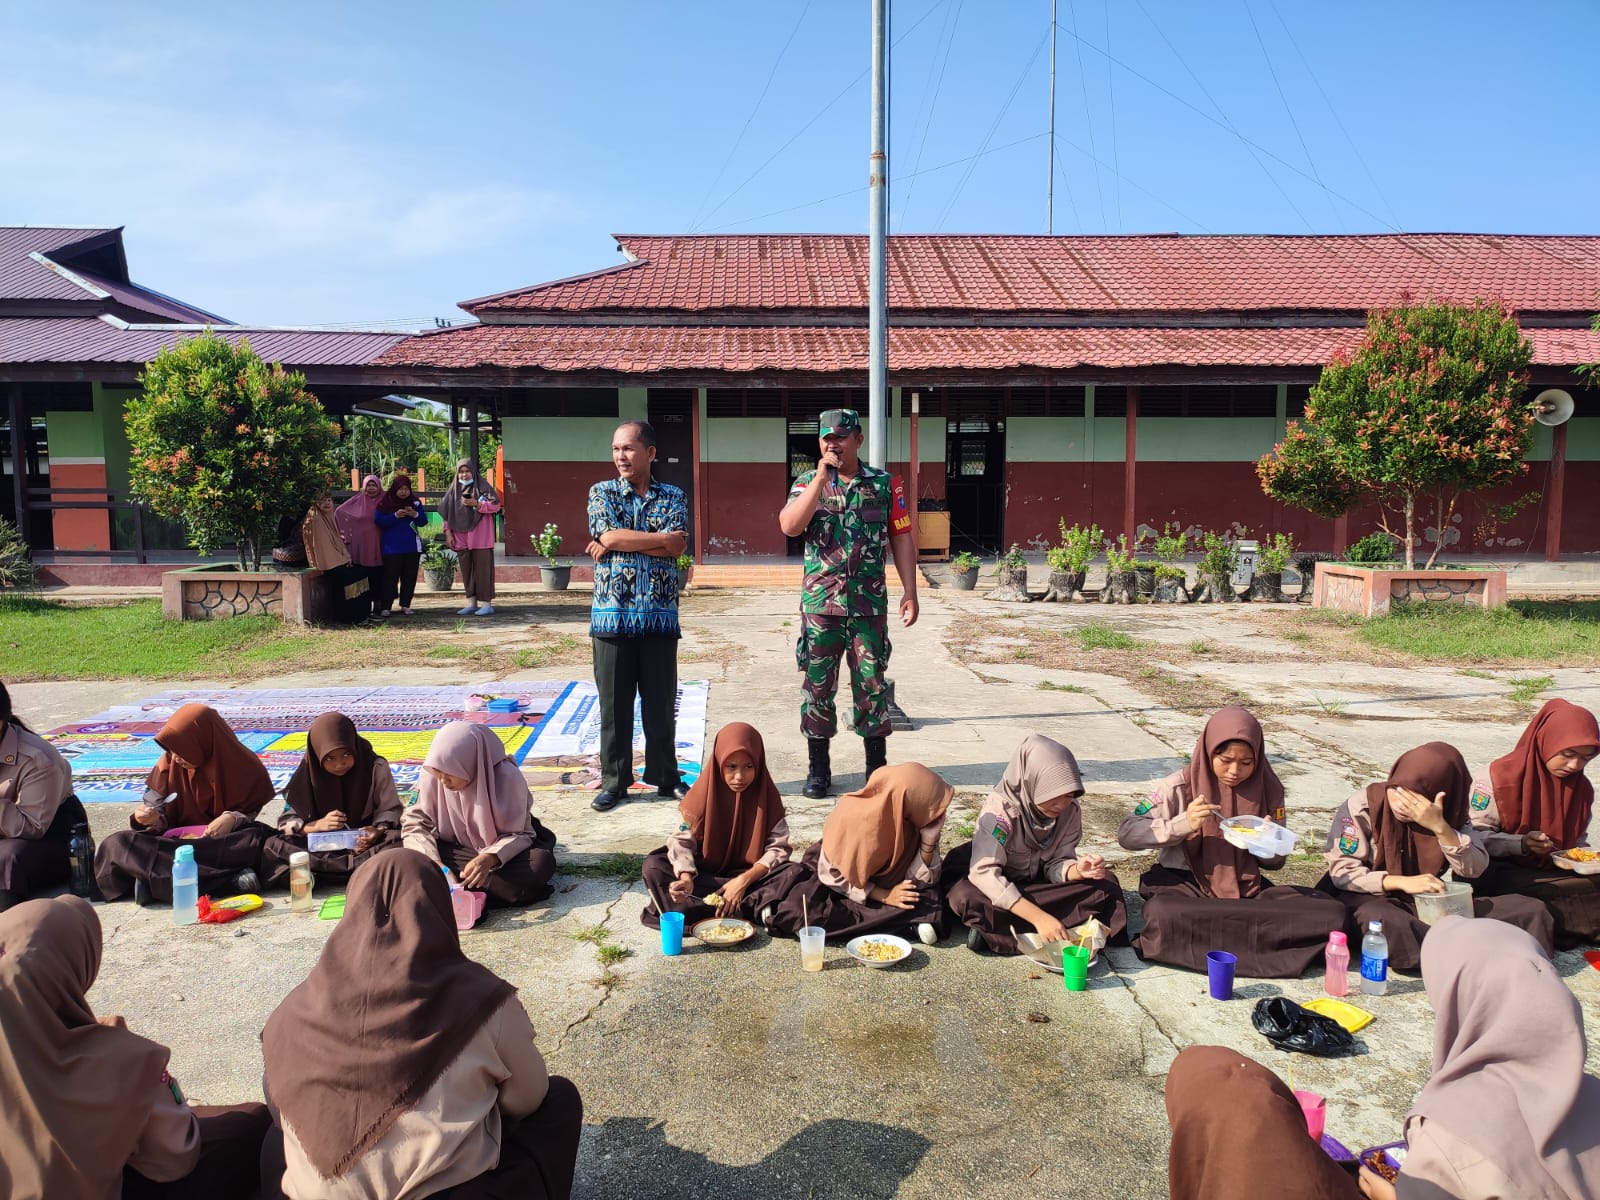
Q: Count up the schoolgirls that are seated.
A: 14